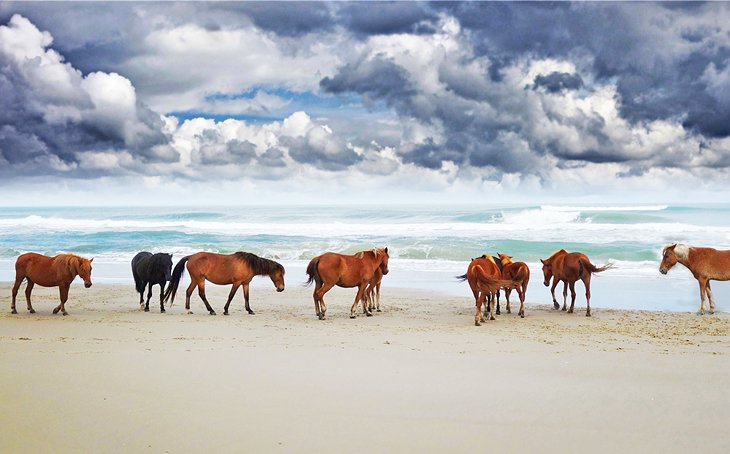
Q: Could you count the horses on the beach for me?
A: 10